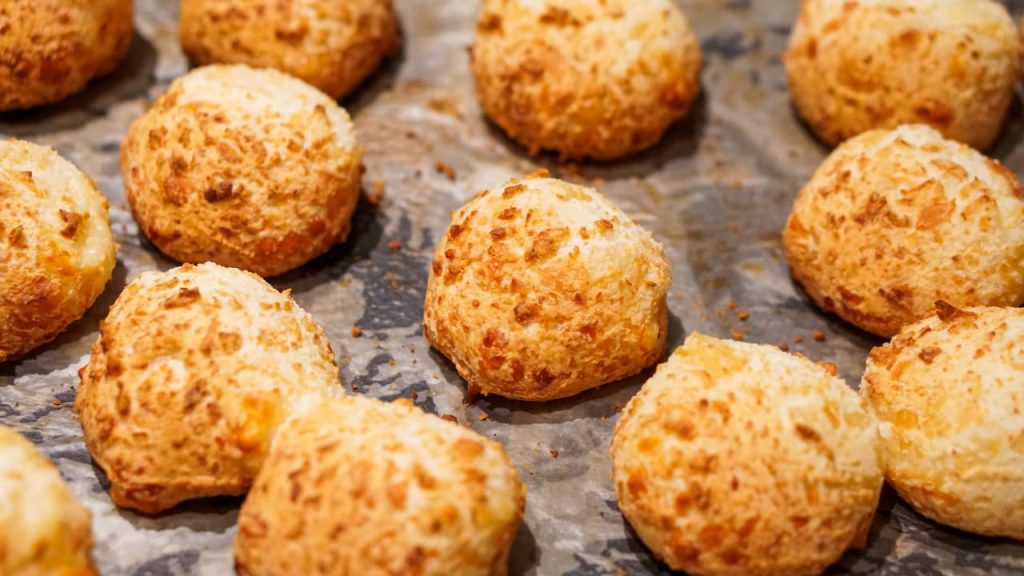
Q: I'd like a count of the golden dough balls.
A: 13